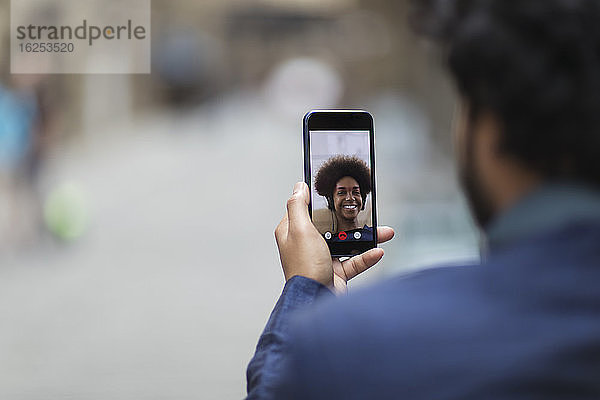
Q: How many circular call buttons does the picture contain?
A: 3